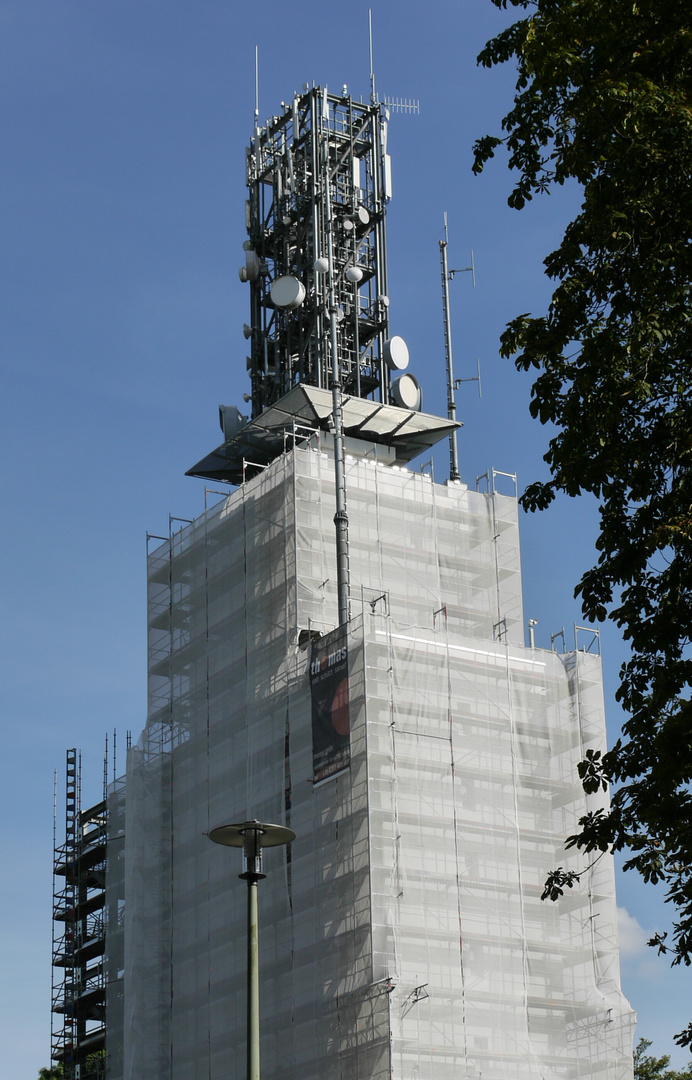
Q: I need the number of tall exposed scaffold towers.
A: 1